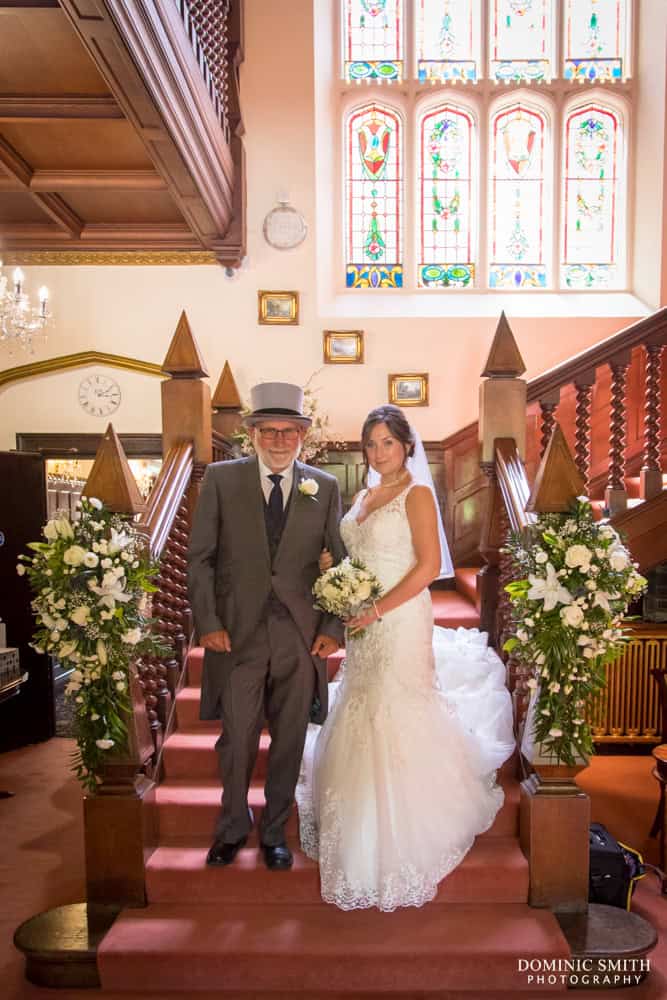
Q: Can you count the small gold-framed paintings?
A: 3